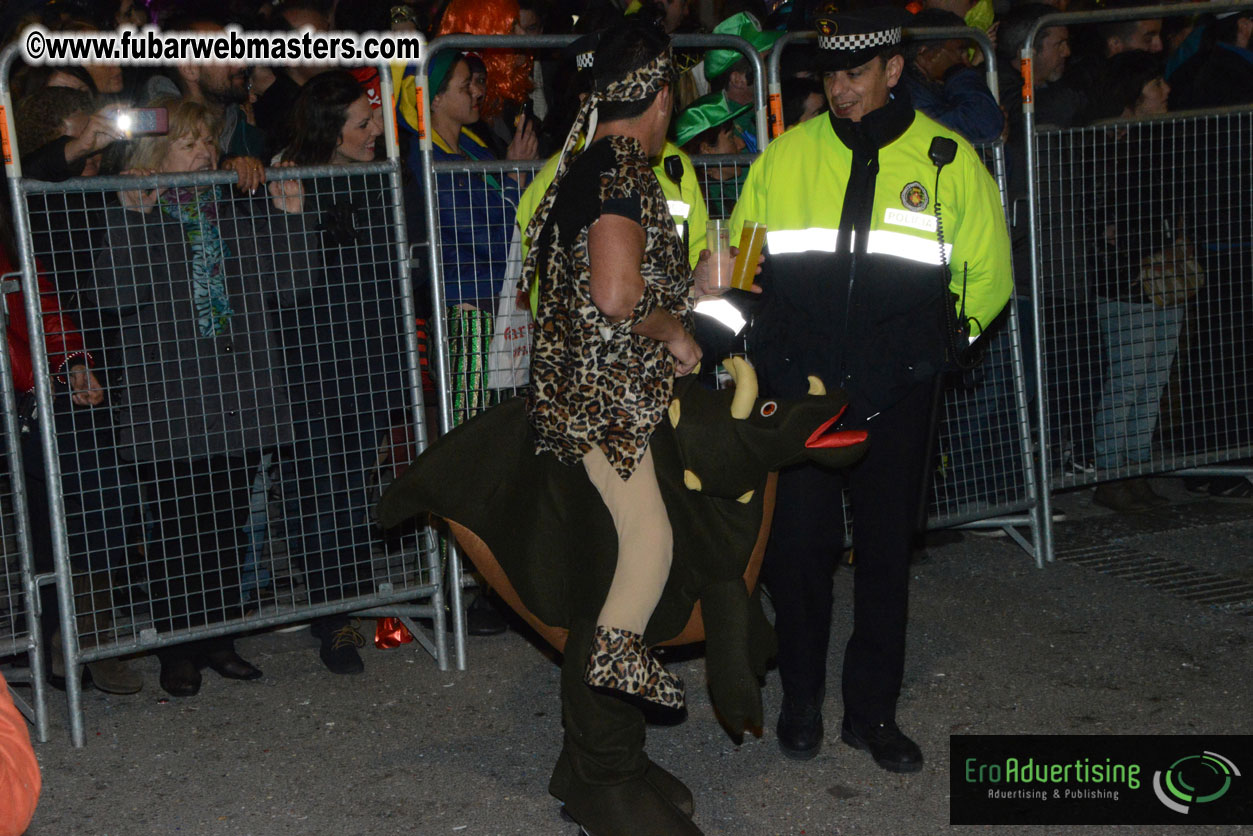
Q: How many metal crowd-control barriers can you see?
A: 5